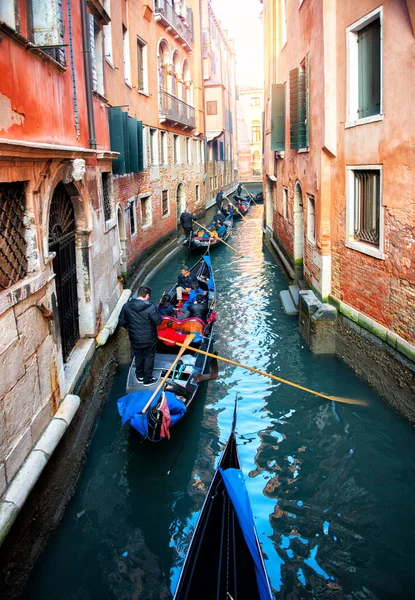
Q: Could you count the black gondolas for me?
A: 5